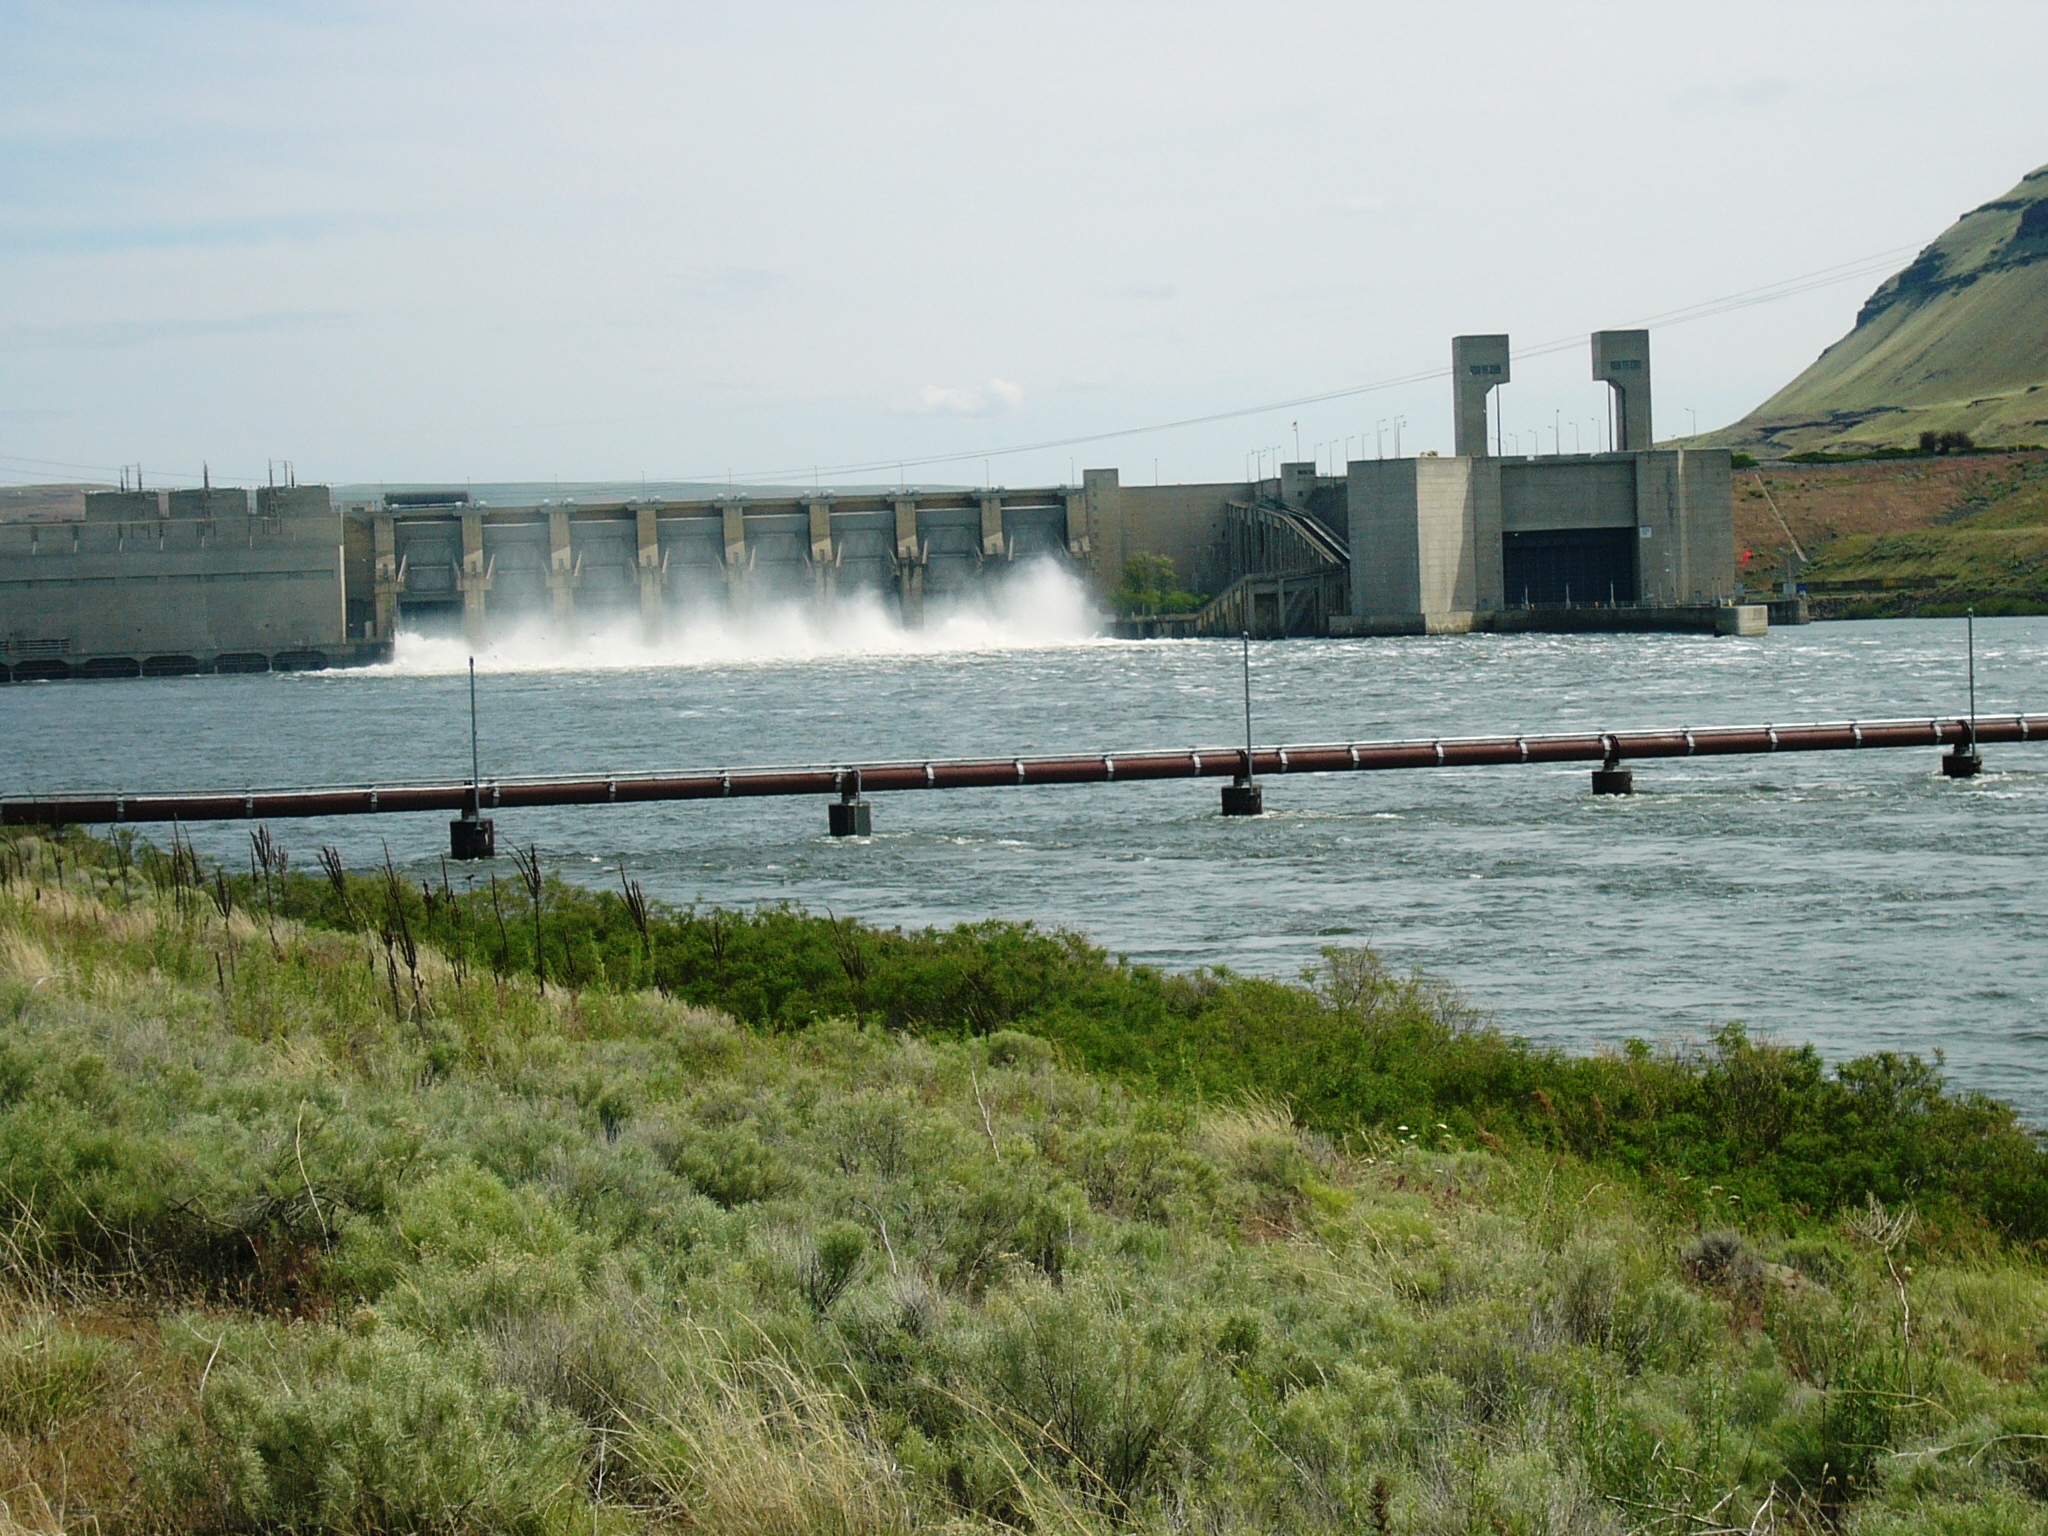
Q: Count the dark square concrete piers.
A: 5